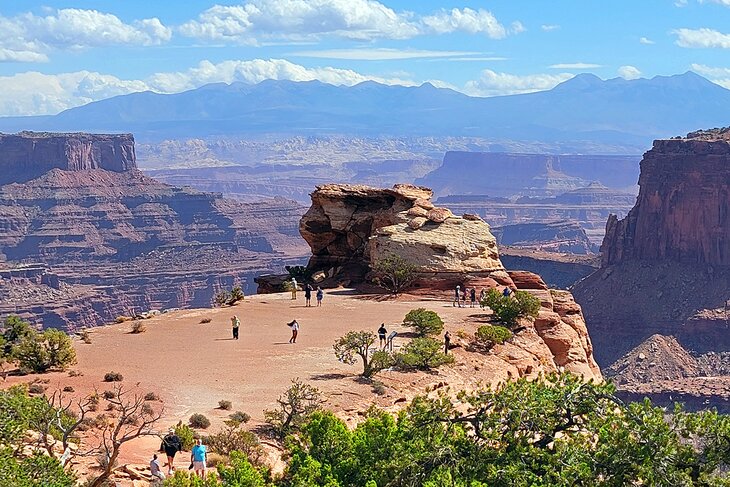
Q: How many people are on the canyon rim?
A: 15